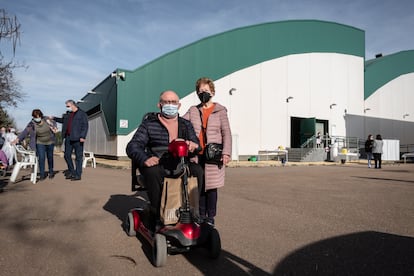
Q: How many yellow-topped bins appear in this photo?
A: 2